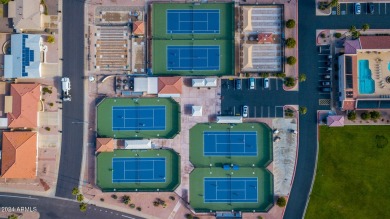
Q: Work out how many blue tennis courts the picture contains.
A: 6